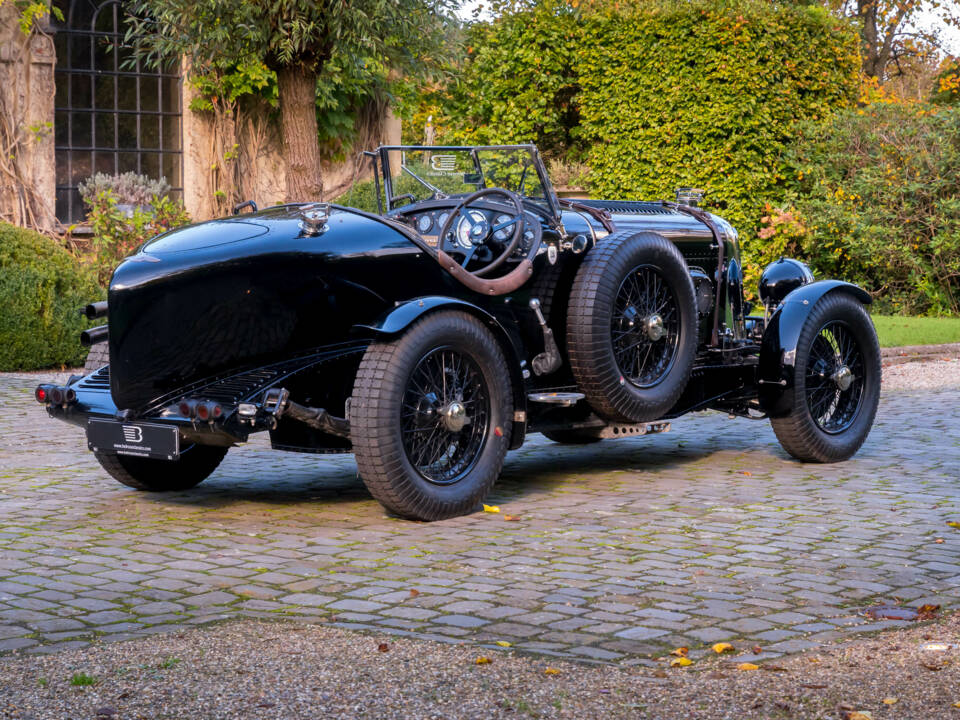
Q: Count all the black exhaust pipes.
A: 2